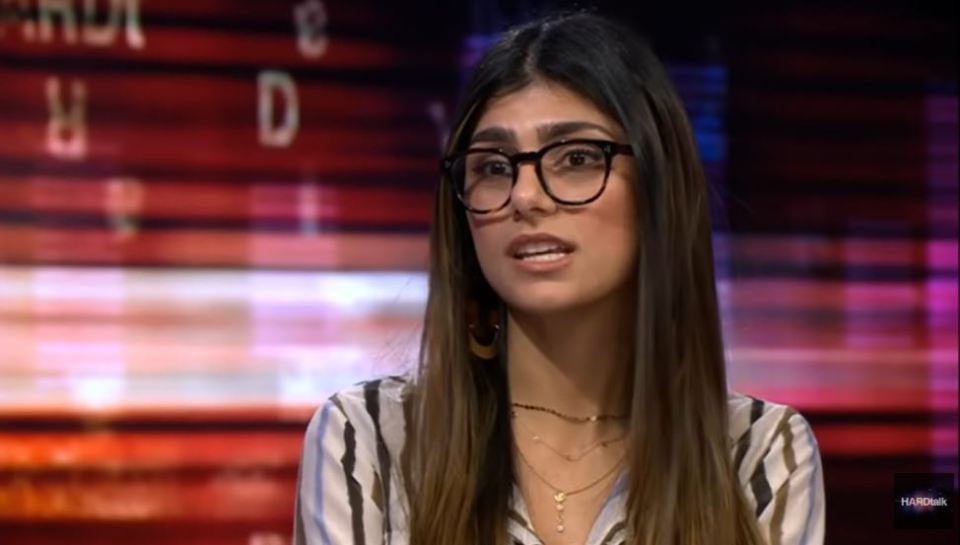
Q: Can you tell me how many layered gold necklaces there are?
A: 3